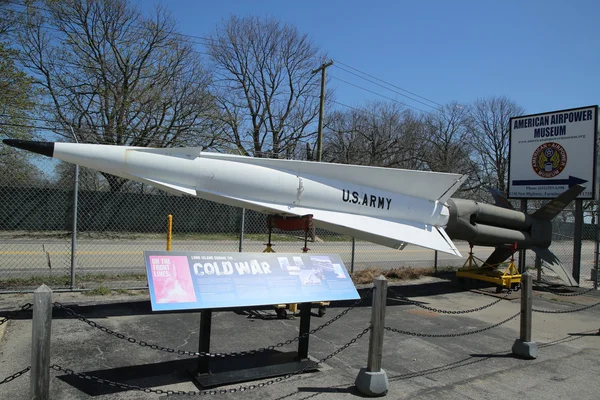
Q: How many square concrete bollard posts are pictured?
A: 3